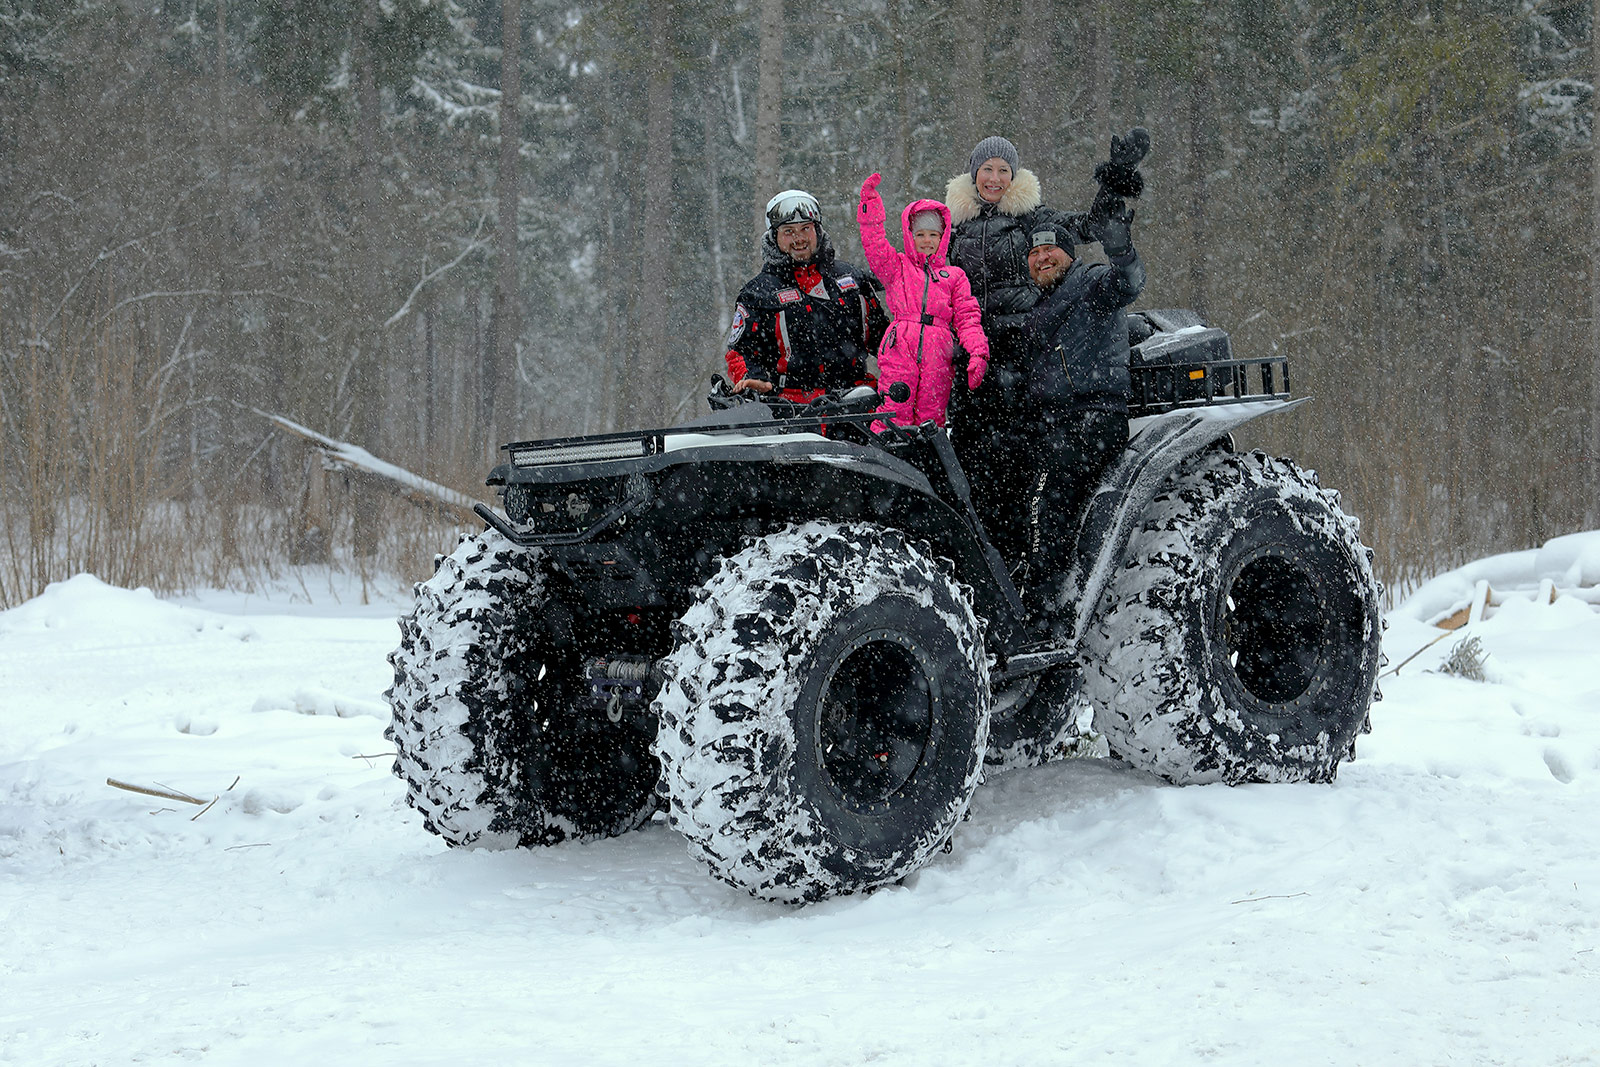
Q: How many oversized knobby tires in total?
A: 4